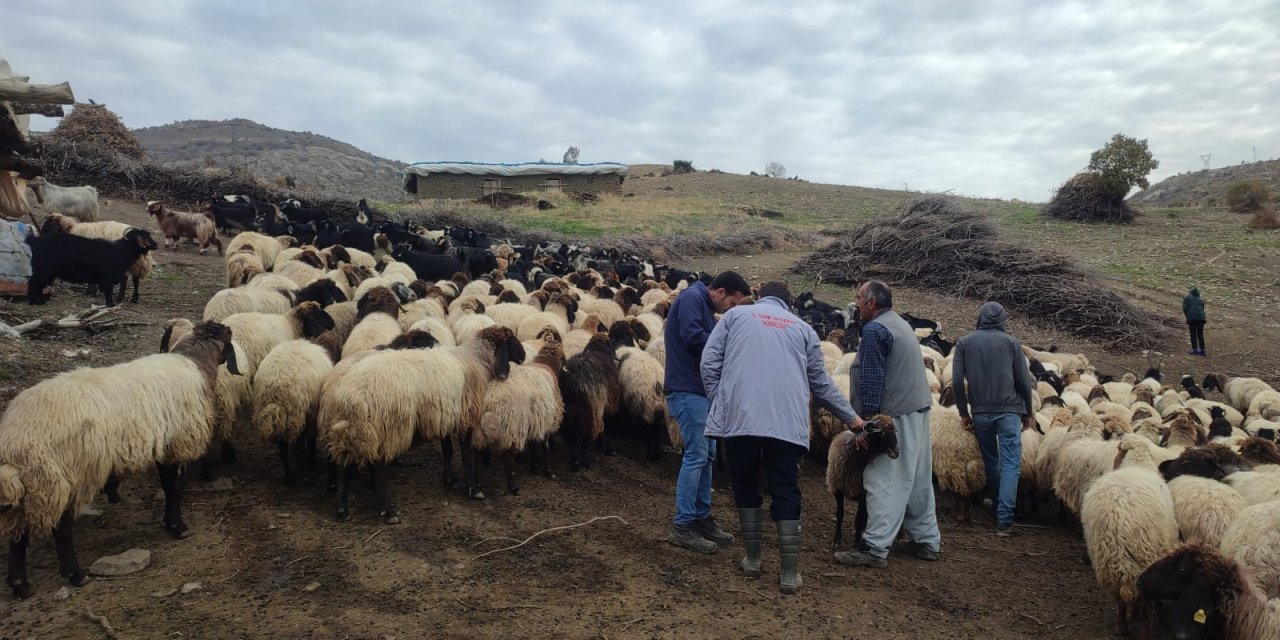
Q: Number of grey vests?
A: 1